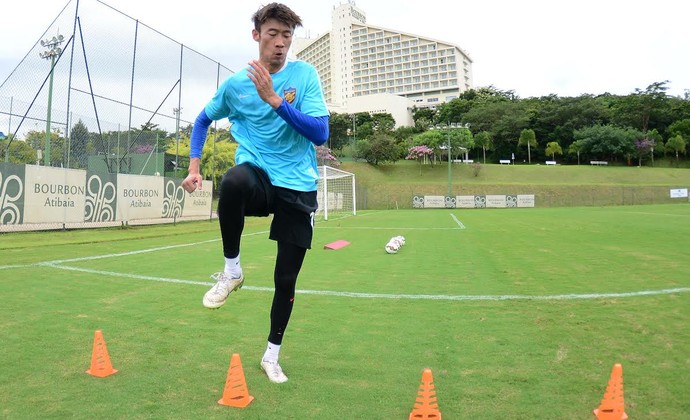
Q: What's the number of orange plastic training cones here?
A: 4